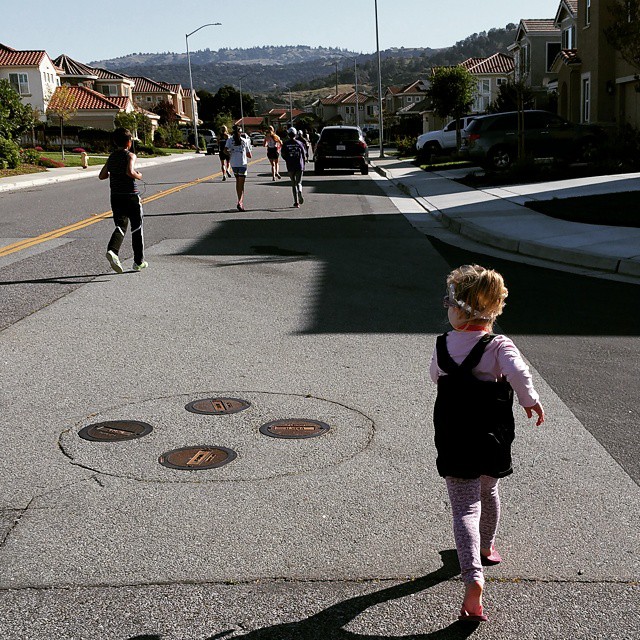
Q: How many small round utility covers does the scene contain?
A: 4